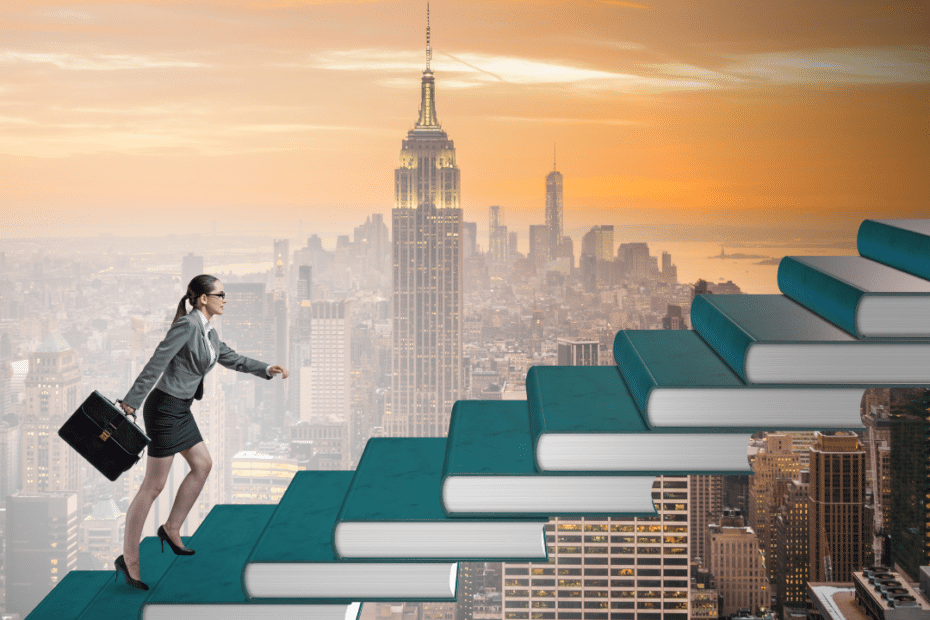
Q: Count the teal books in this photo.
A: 11